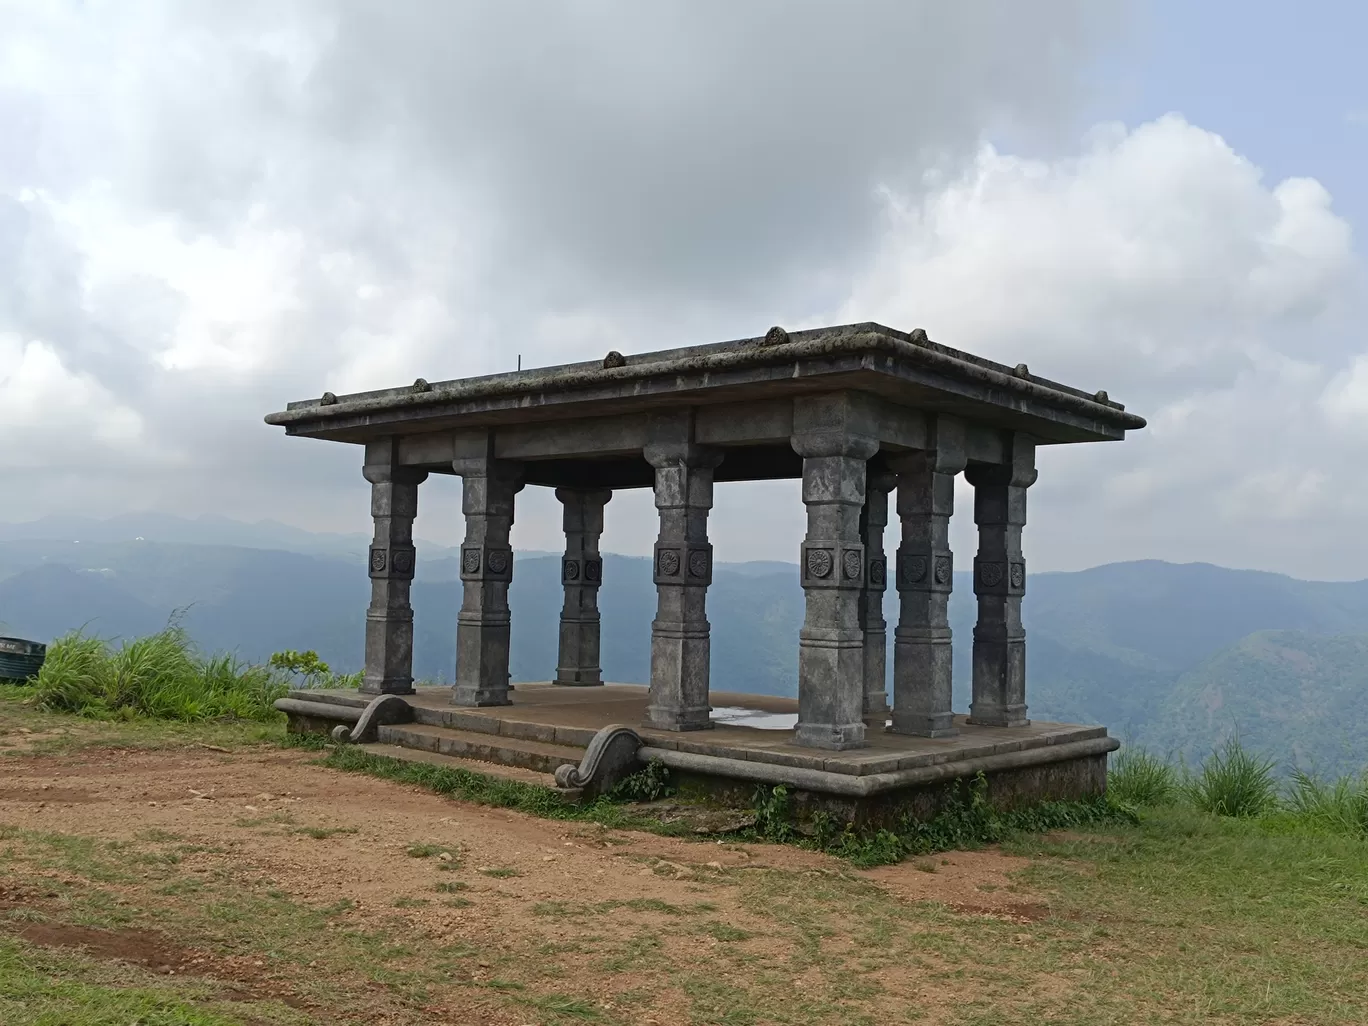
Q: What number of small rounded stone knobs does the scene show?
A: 7